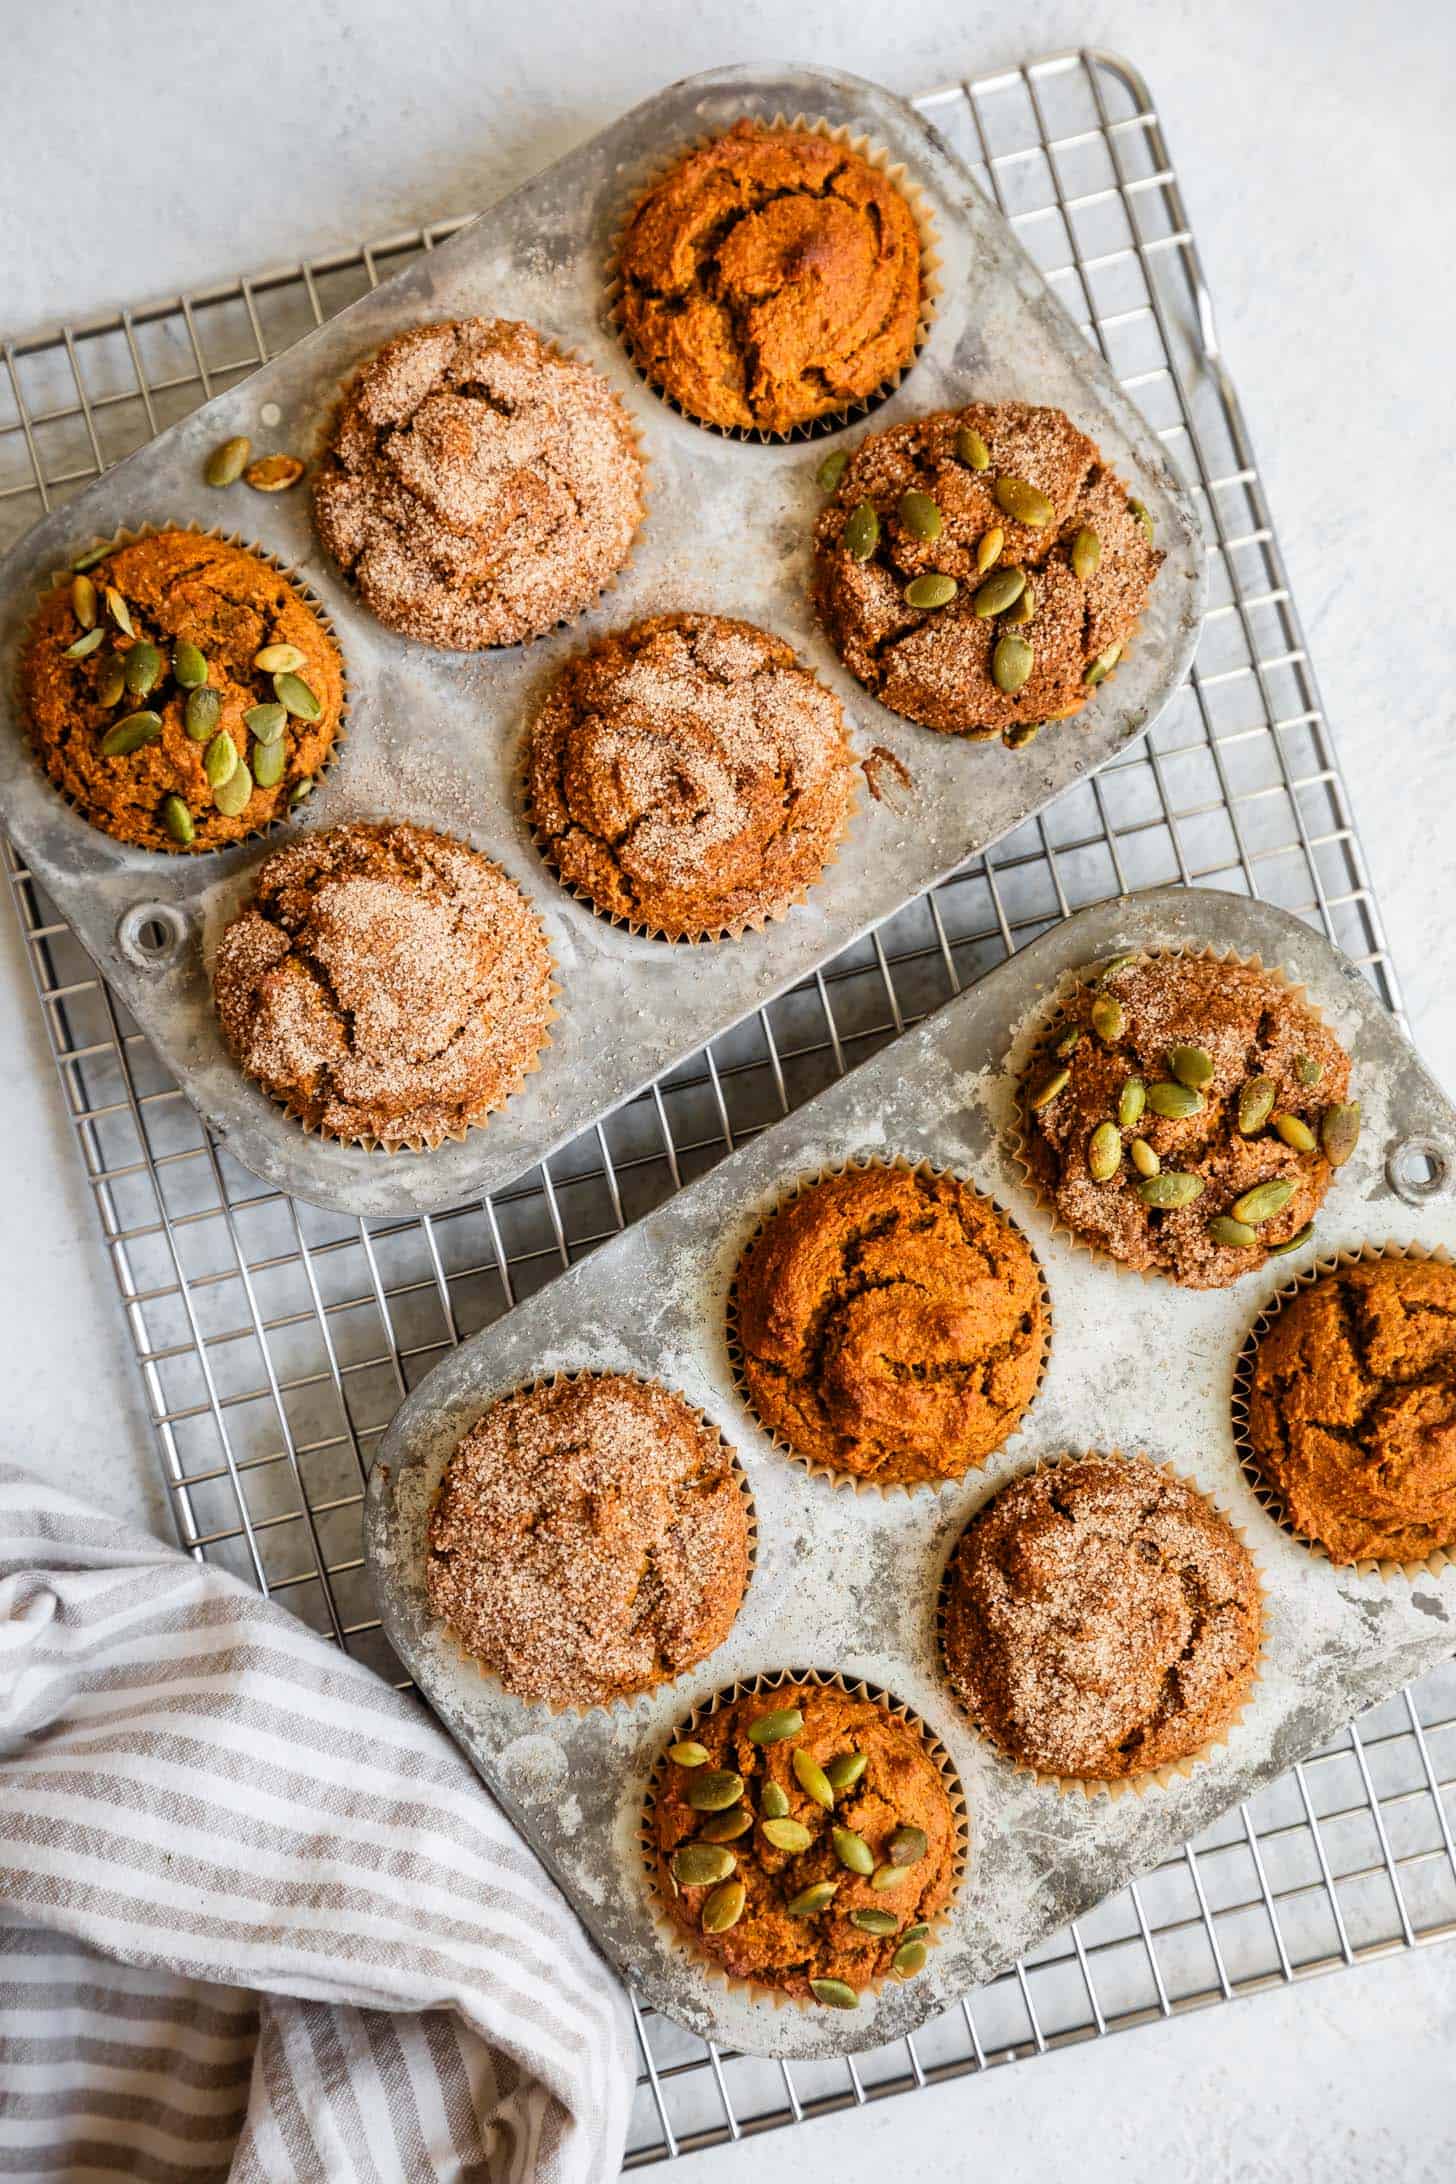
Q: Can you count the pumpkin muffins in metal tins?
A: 12